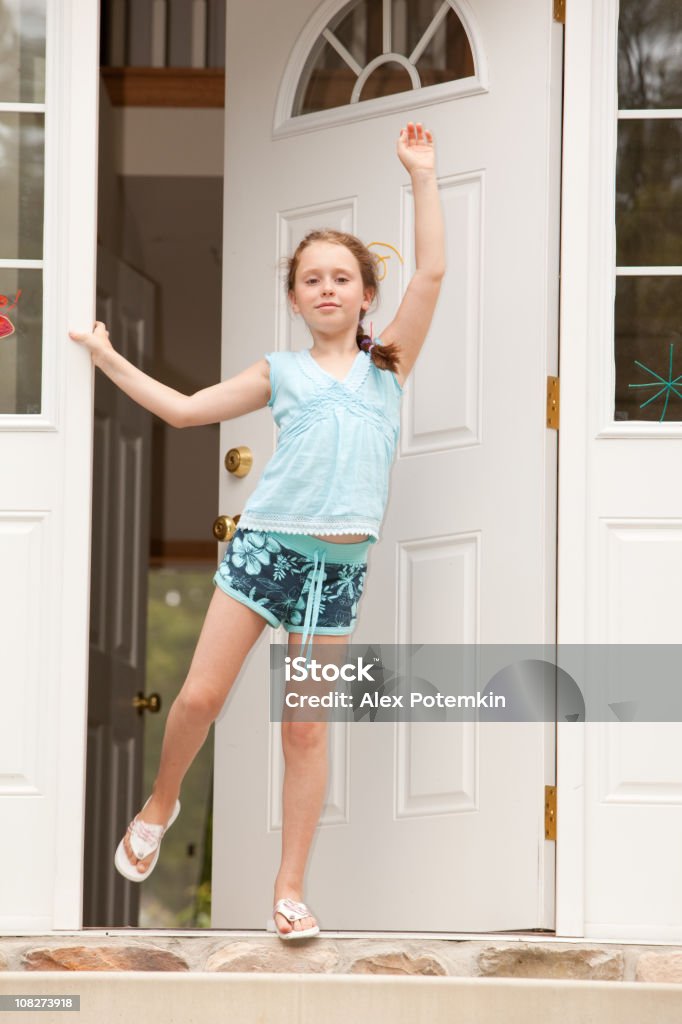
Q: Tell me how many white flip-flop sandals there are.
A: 2